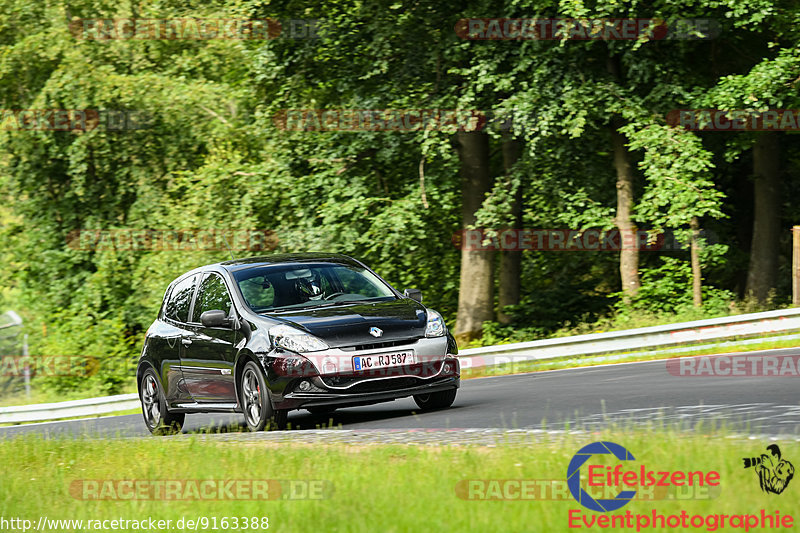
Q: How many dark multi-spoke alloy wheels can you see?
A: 2